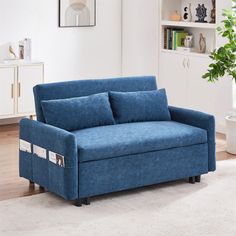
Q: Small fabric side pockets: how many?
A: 3